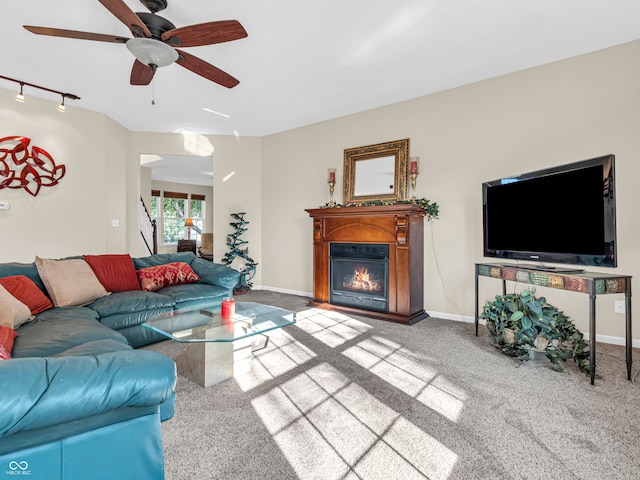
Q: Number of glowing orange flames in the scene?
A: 1